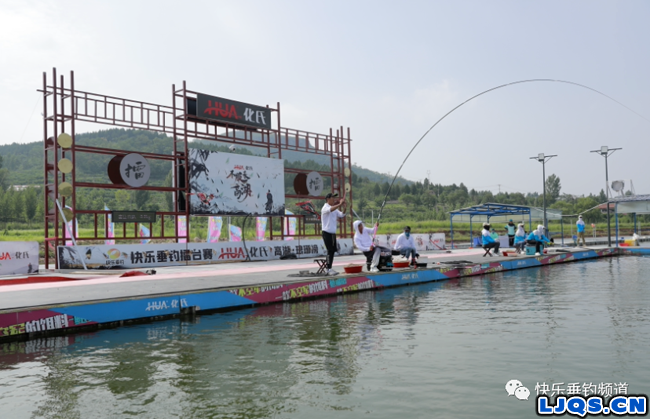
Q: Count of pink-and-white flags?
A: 8